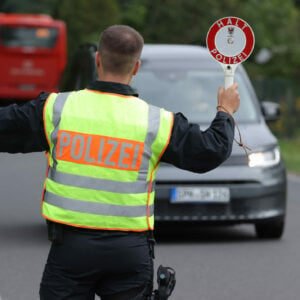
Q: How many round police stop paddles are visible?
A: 1